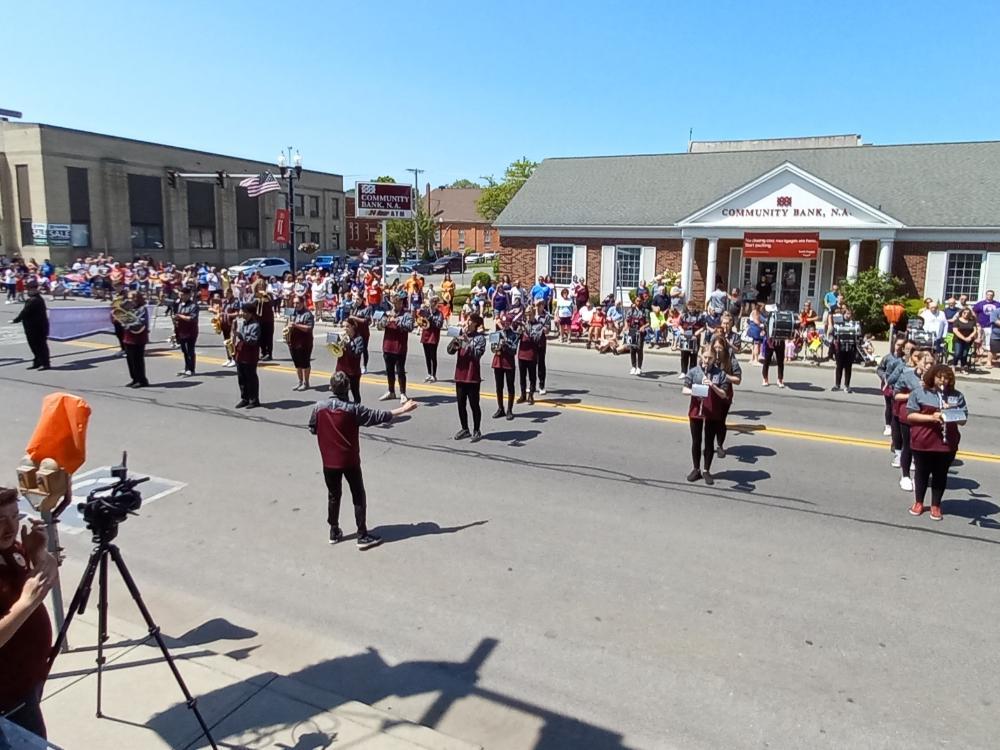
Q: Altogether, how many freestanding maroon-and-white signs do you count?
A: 1